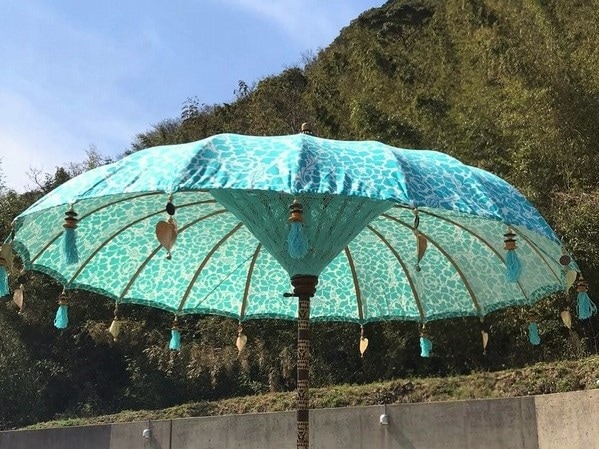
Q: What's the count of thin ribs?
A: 10